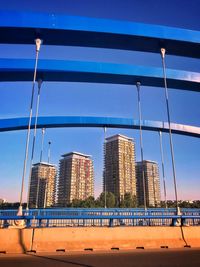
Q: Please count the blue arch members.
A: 3